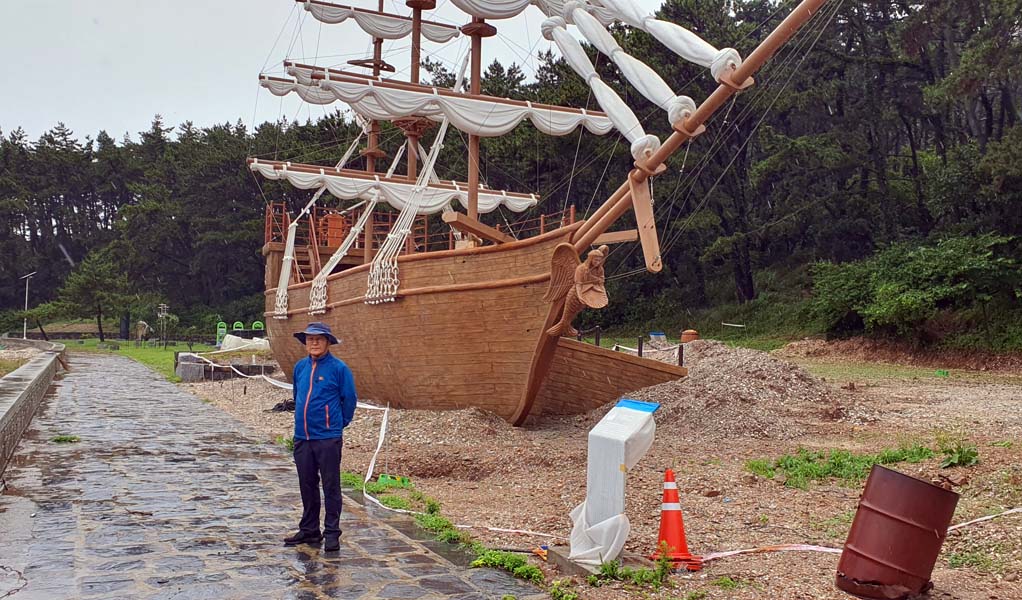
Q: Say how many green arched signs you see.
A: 3